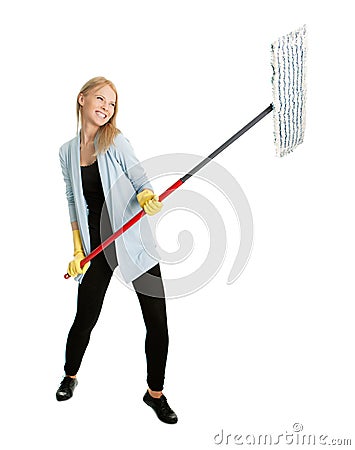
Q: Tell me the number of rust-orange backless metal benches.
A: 0